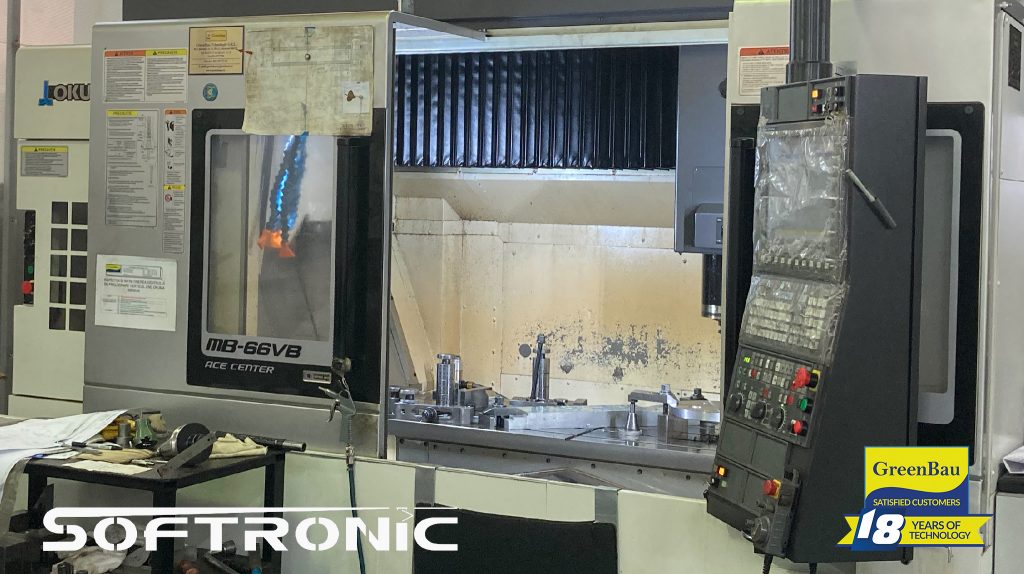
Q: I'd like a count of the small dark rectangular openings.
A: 10